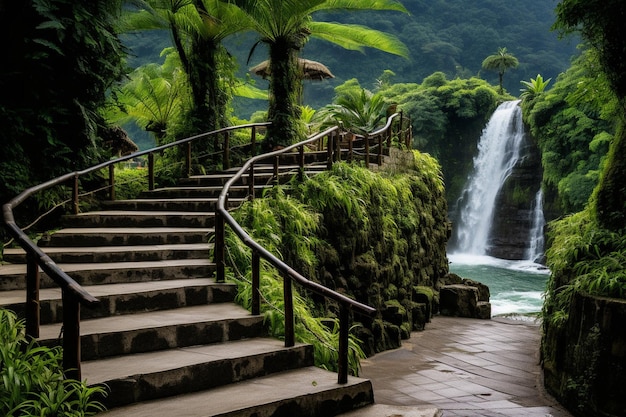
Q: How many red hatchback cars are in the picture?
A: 0